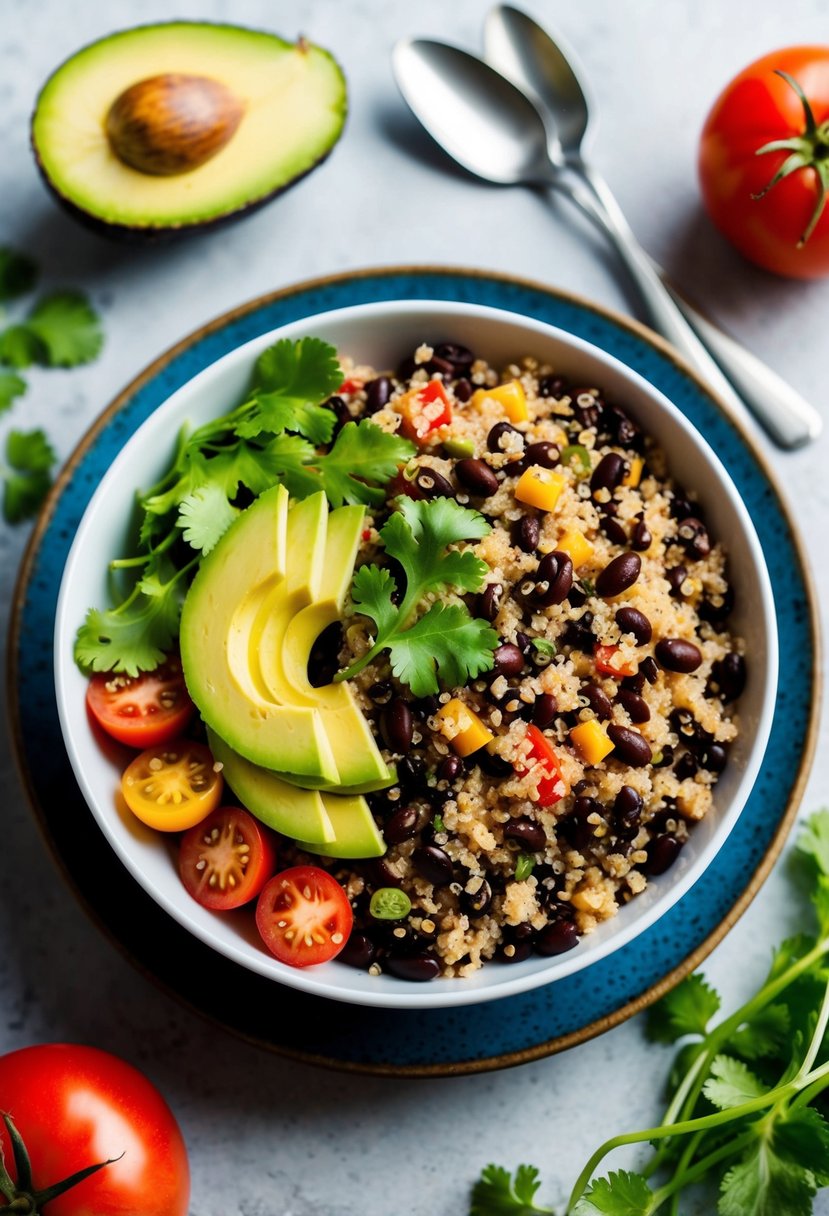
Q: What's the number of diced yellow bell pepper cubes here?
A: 6